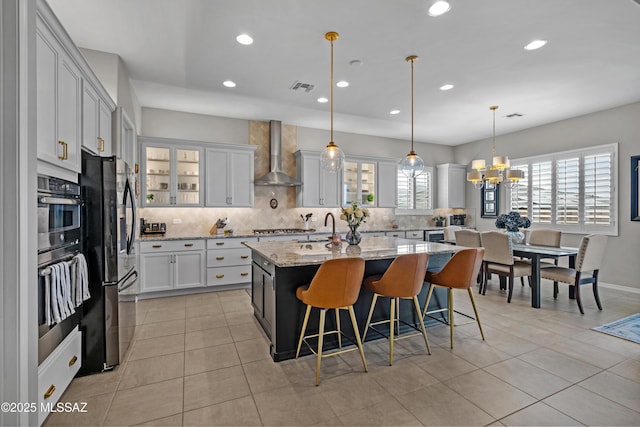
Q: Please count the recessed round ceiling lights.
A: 8